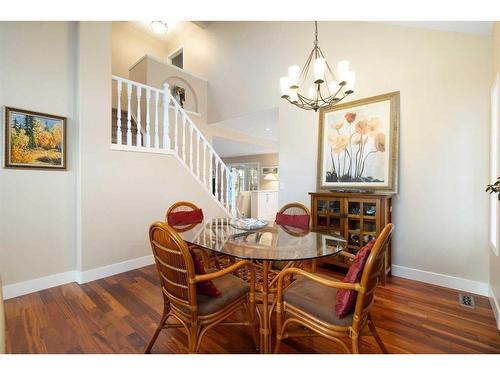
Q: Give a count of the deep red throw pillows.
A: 4